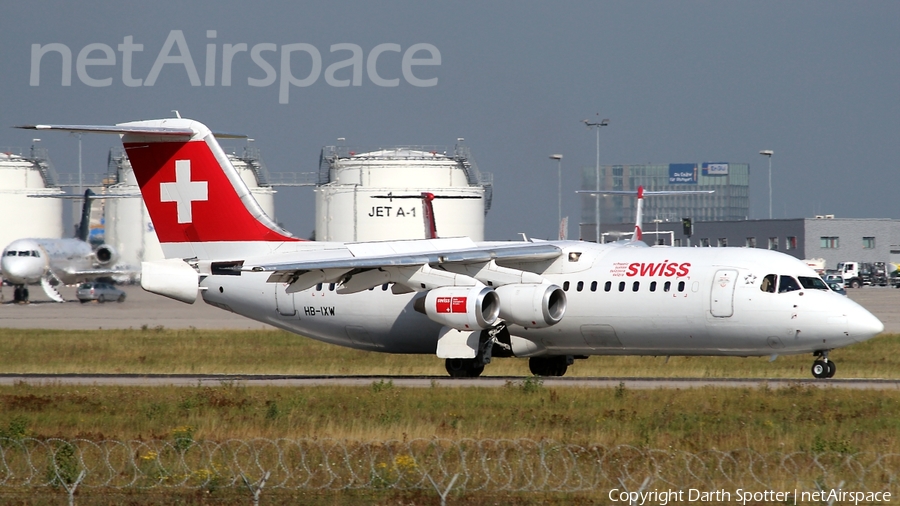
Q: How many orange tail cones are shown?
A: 0